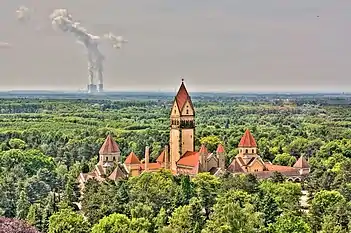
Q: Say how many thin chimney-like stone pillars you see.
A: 2